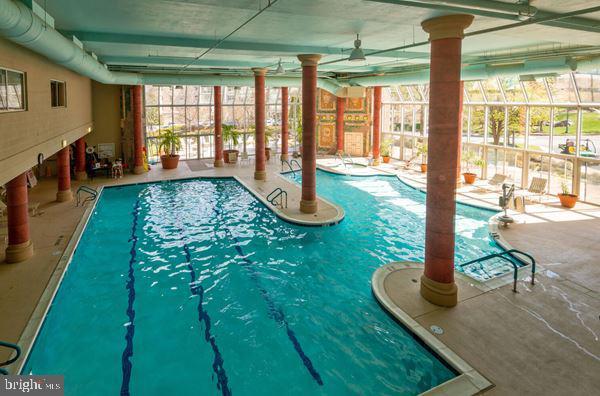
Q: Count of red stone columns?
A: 12